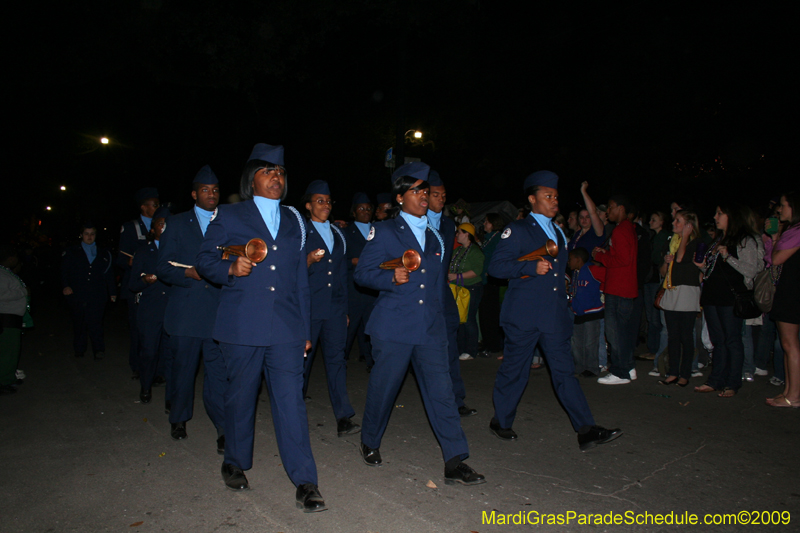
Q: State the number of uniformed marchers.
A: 11